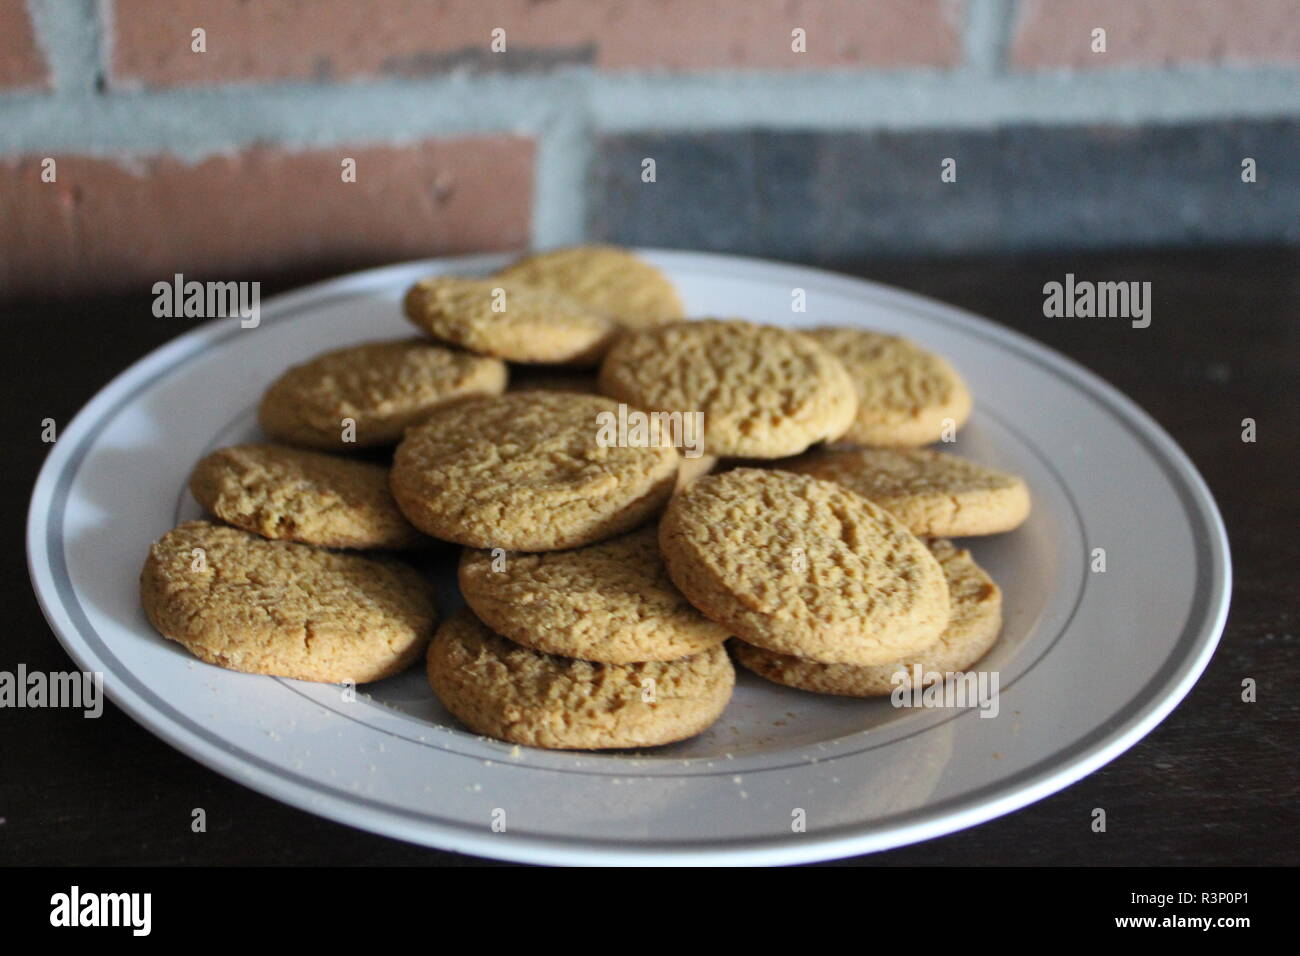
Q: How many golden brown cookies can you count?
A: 13